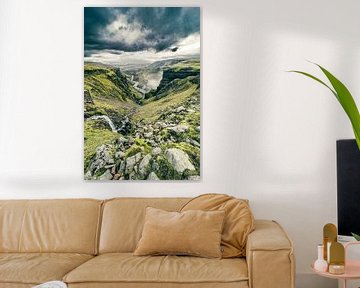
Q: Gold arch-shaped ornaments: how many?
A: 2